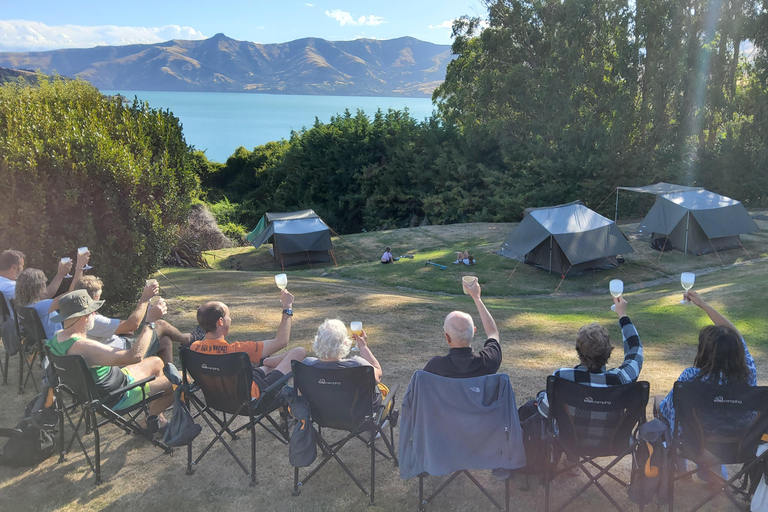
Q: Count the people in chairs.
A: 9